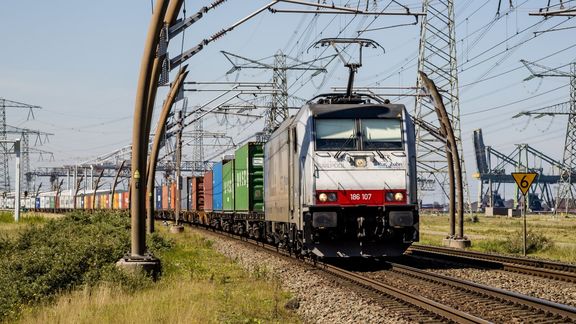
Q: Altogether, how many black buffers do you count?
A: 2